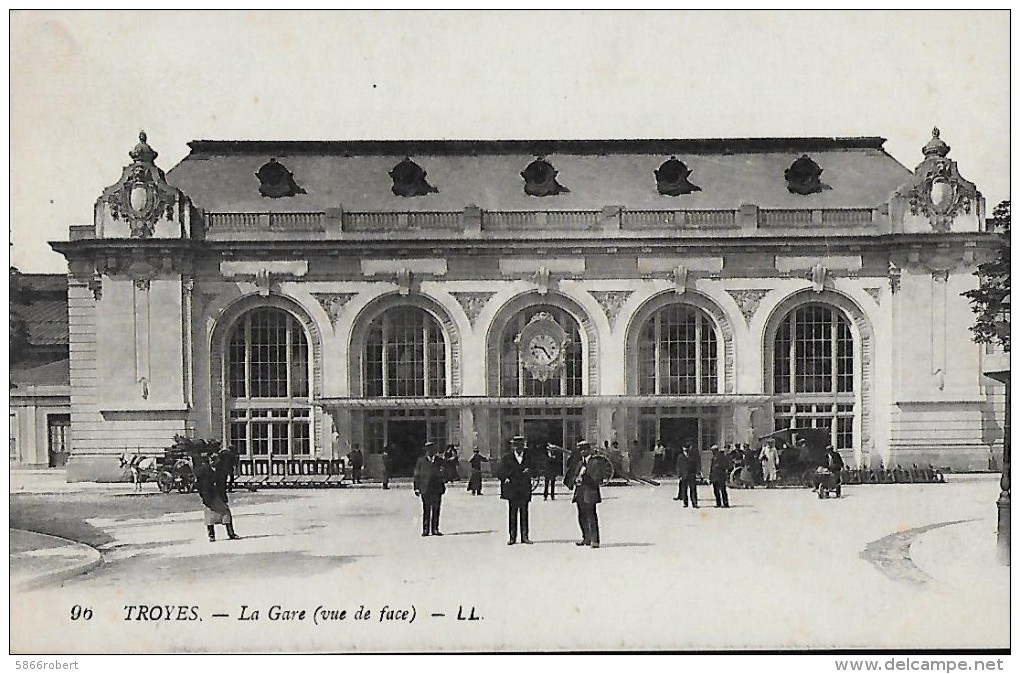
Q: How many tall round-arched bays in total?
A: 5